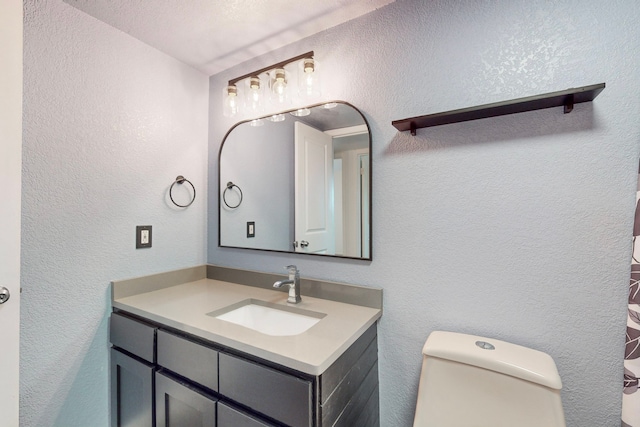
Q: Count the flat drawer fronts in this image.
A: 4